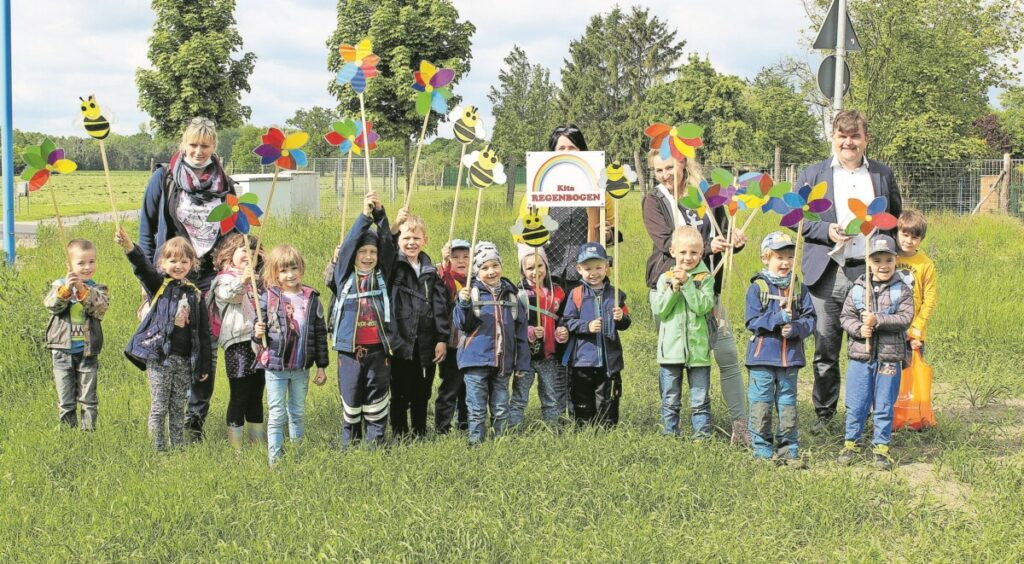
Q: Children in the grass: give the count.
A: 14